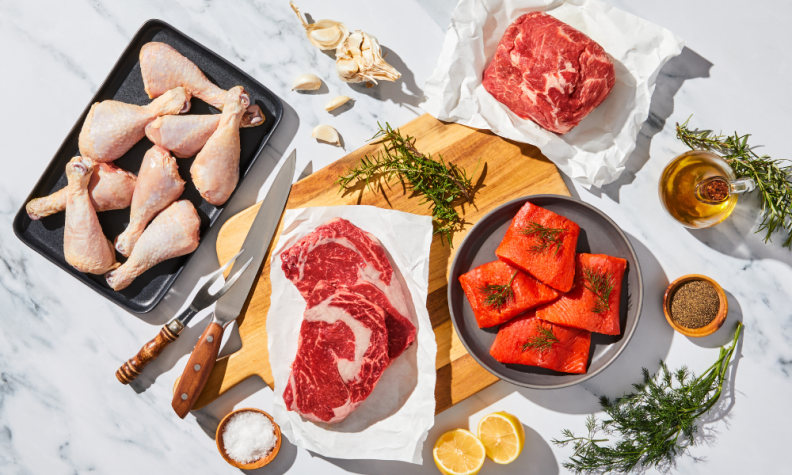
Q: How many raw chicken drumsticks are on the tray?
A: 8